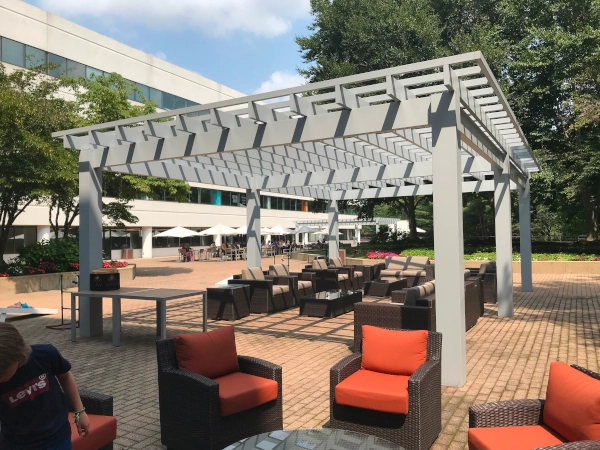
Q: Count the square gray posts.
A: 6